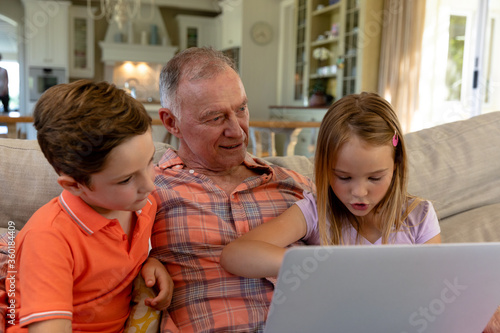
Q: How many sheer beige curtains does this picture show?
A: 1